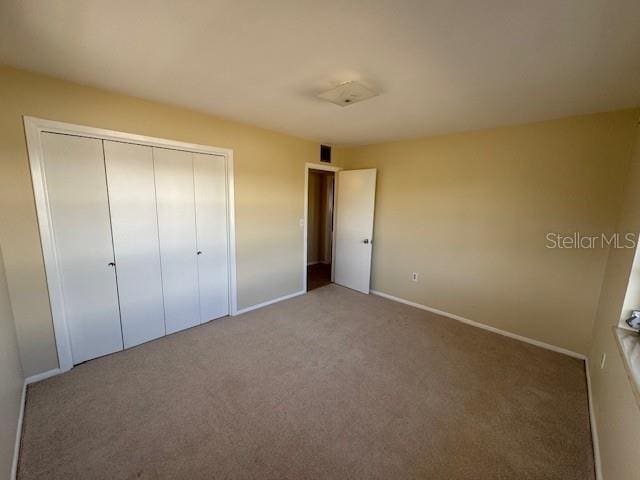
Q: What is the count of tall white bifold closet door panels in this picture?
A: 4